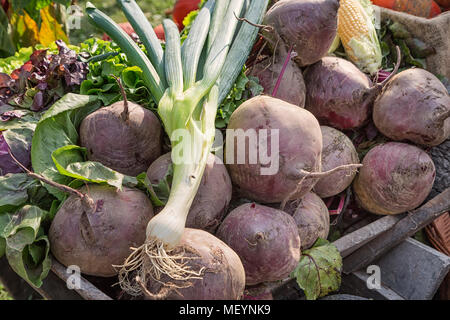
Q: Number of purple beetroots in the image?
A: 13